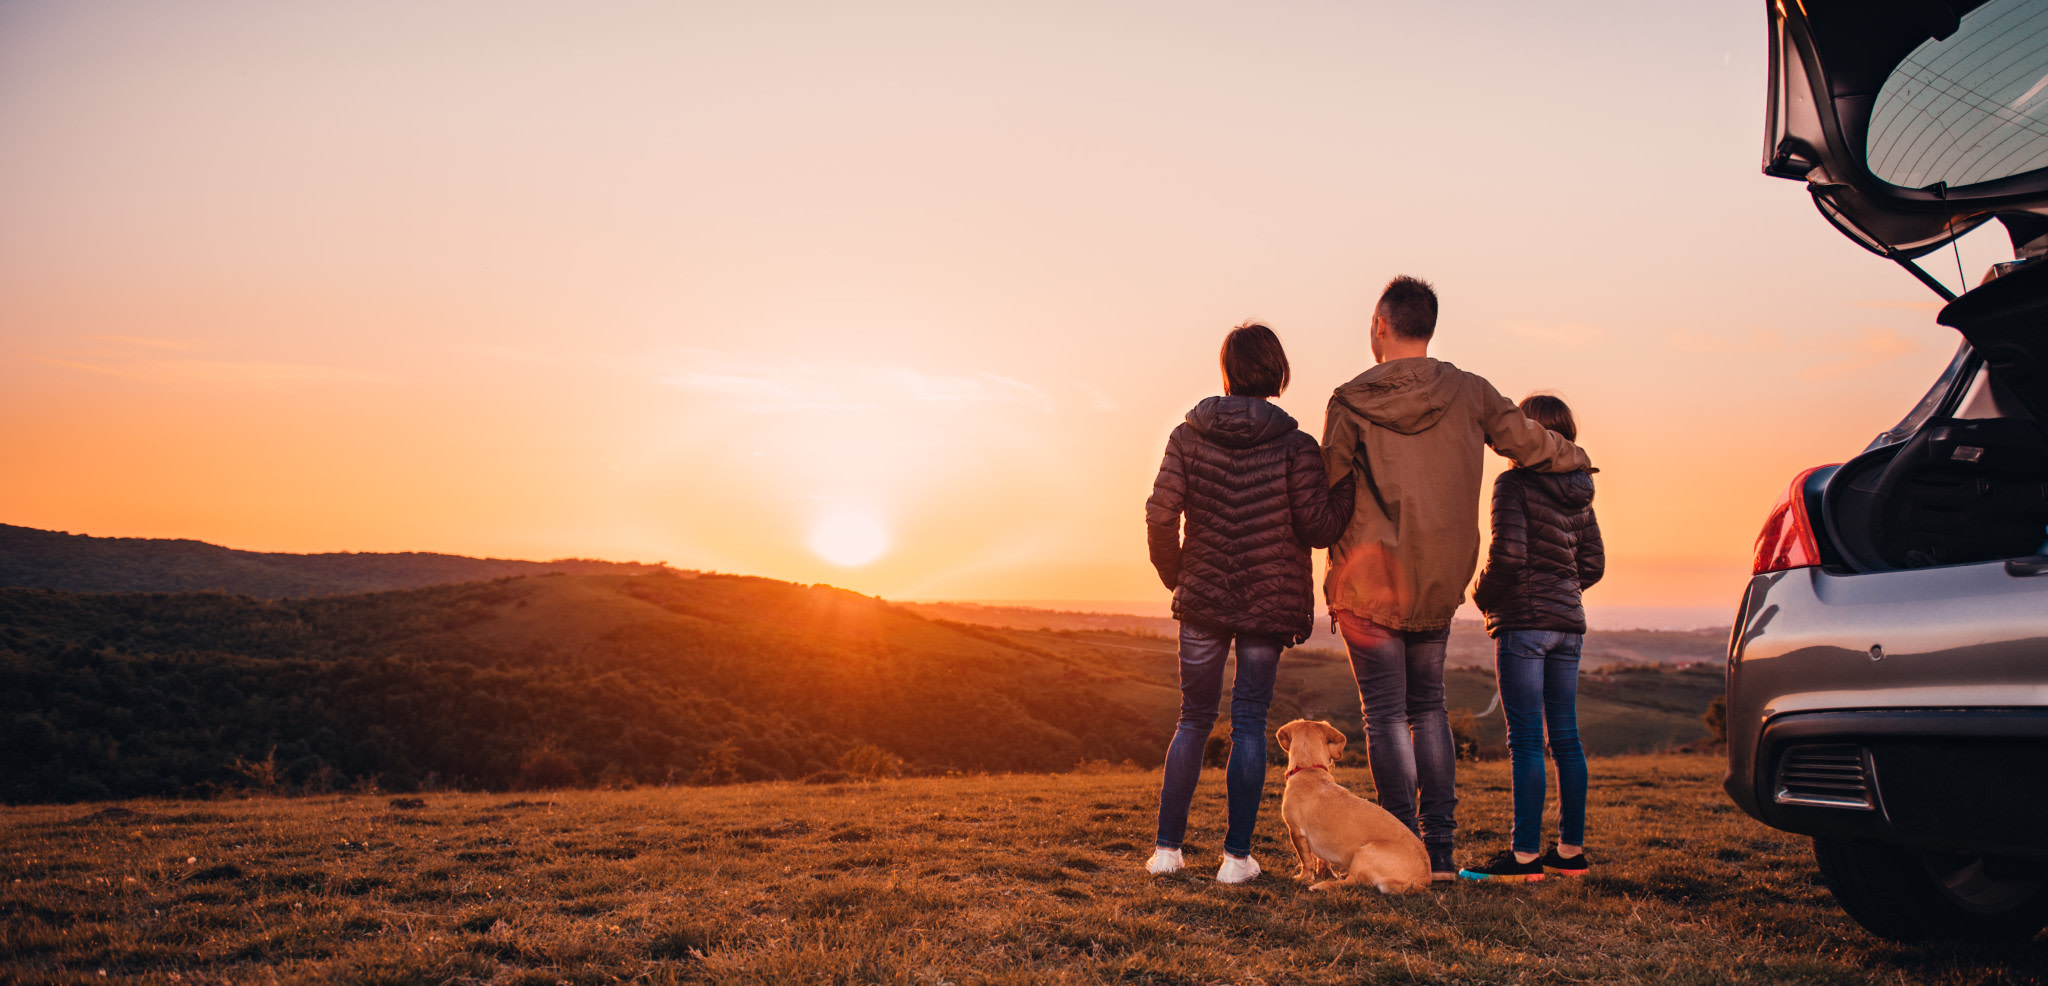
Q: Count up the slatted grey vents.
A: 1